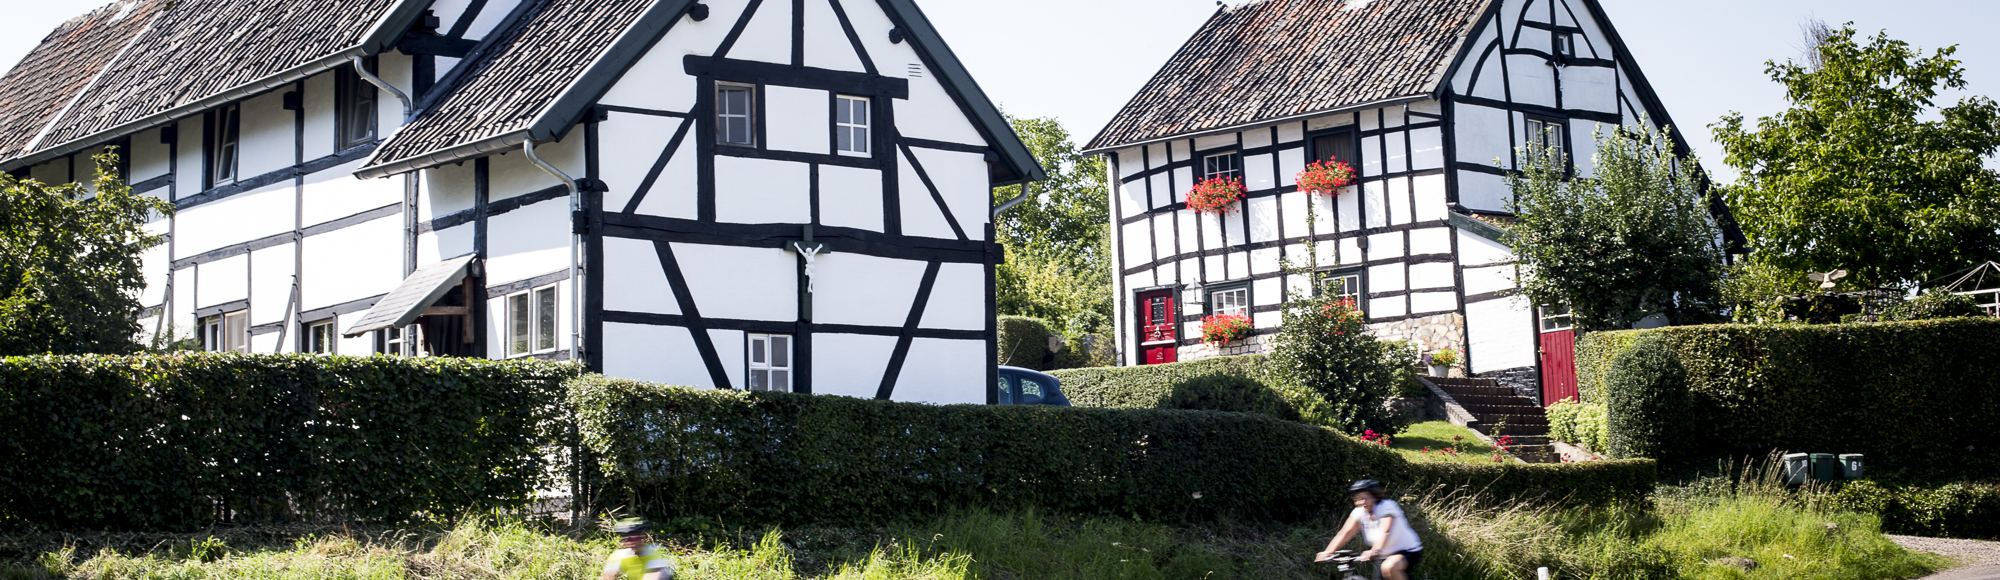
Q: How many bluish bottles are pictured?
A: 0